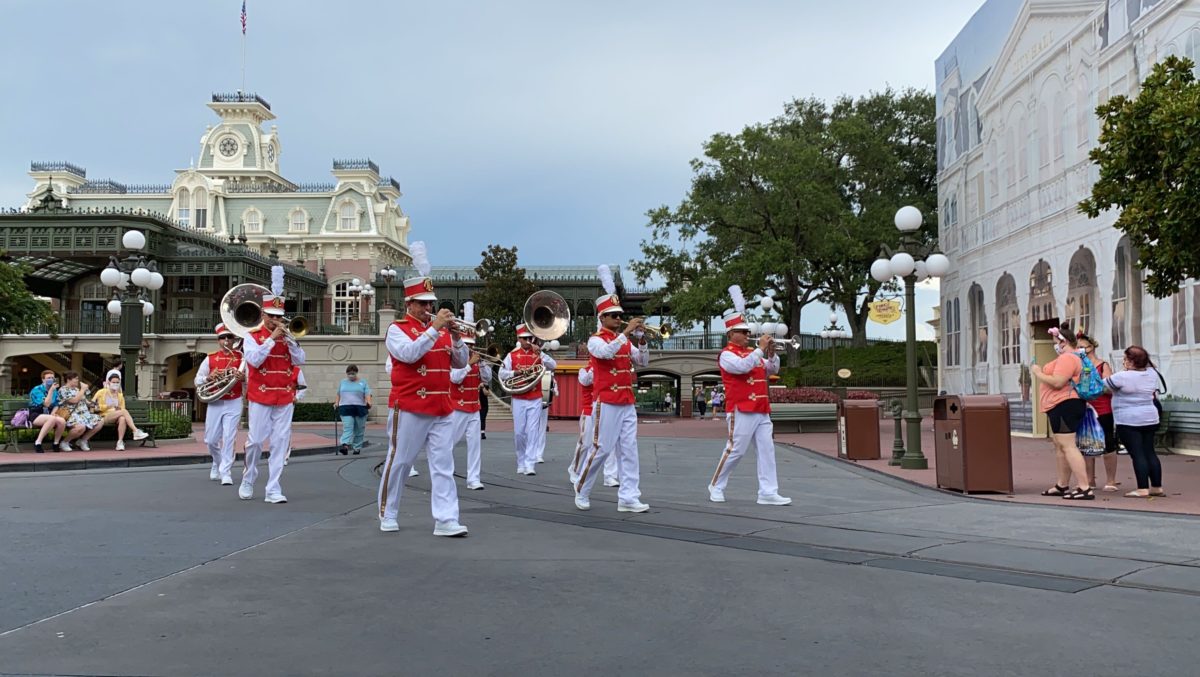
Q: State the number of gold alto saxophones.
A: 0